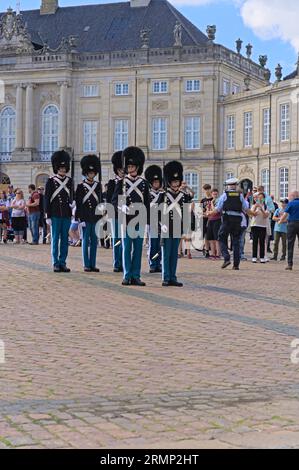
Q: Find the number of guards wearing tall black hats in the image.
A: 6